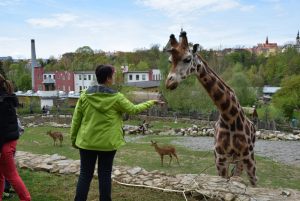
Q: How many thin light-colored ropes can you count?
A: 1